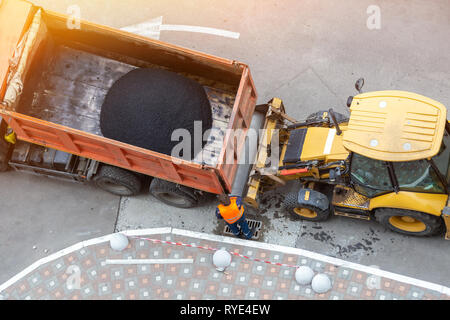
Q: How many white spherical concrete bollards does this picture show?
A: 4